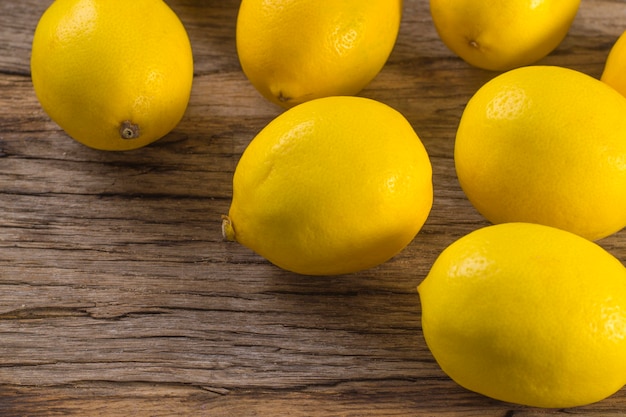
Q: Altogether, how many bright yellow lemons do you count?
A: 7